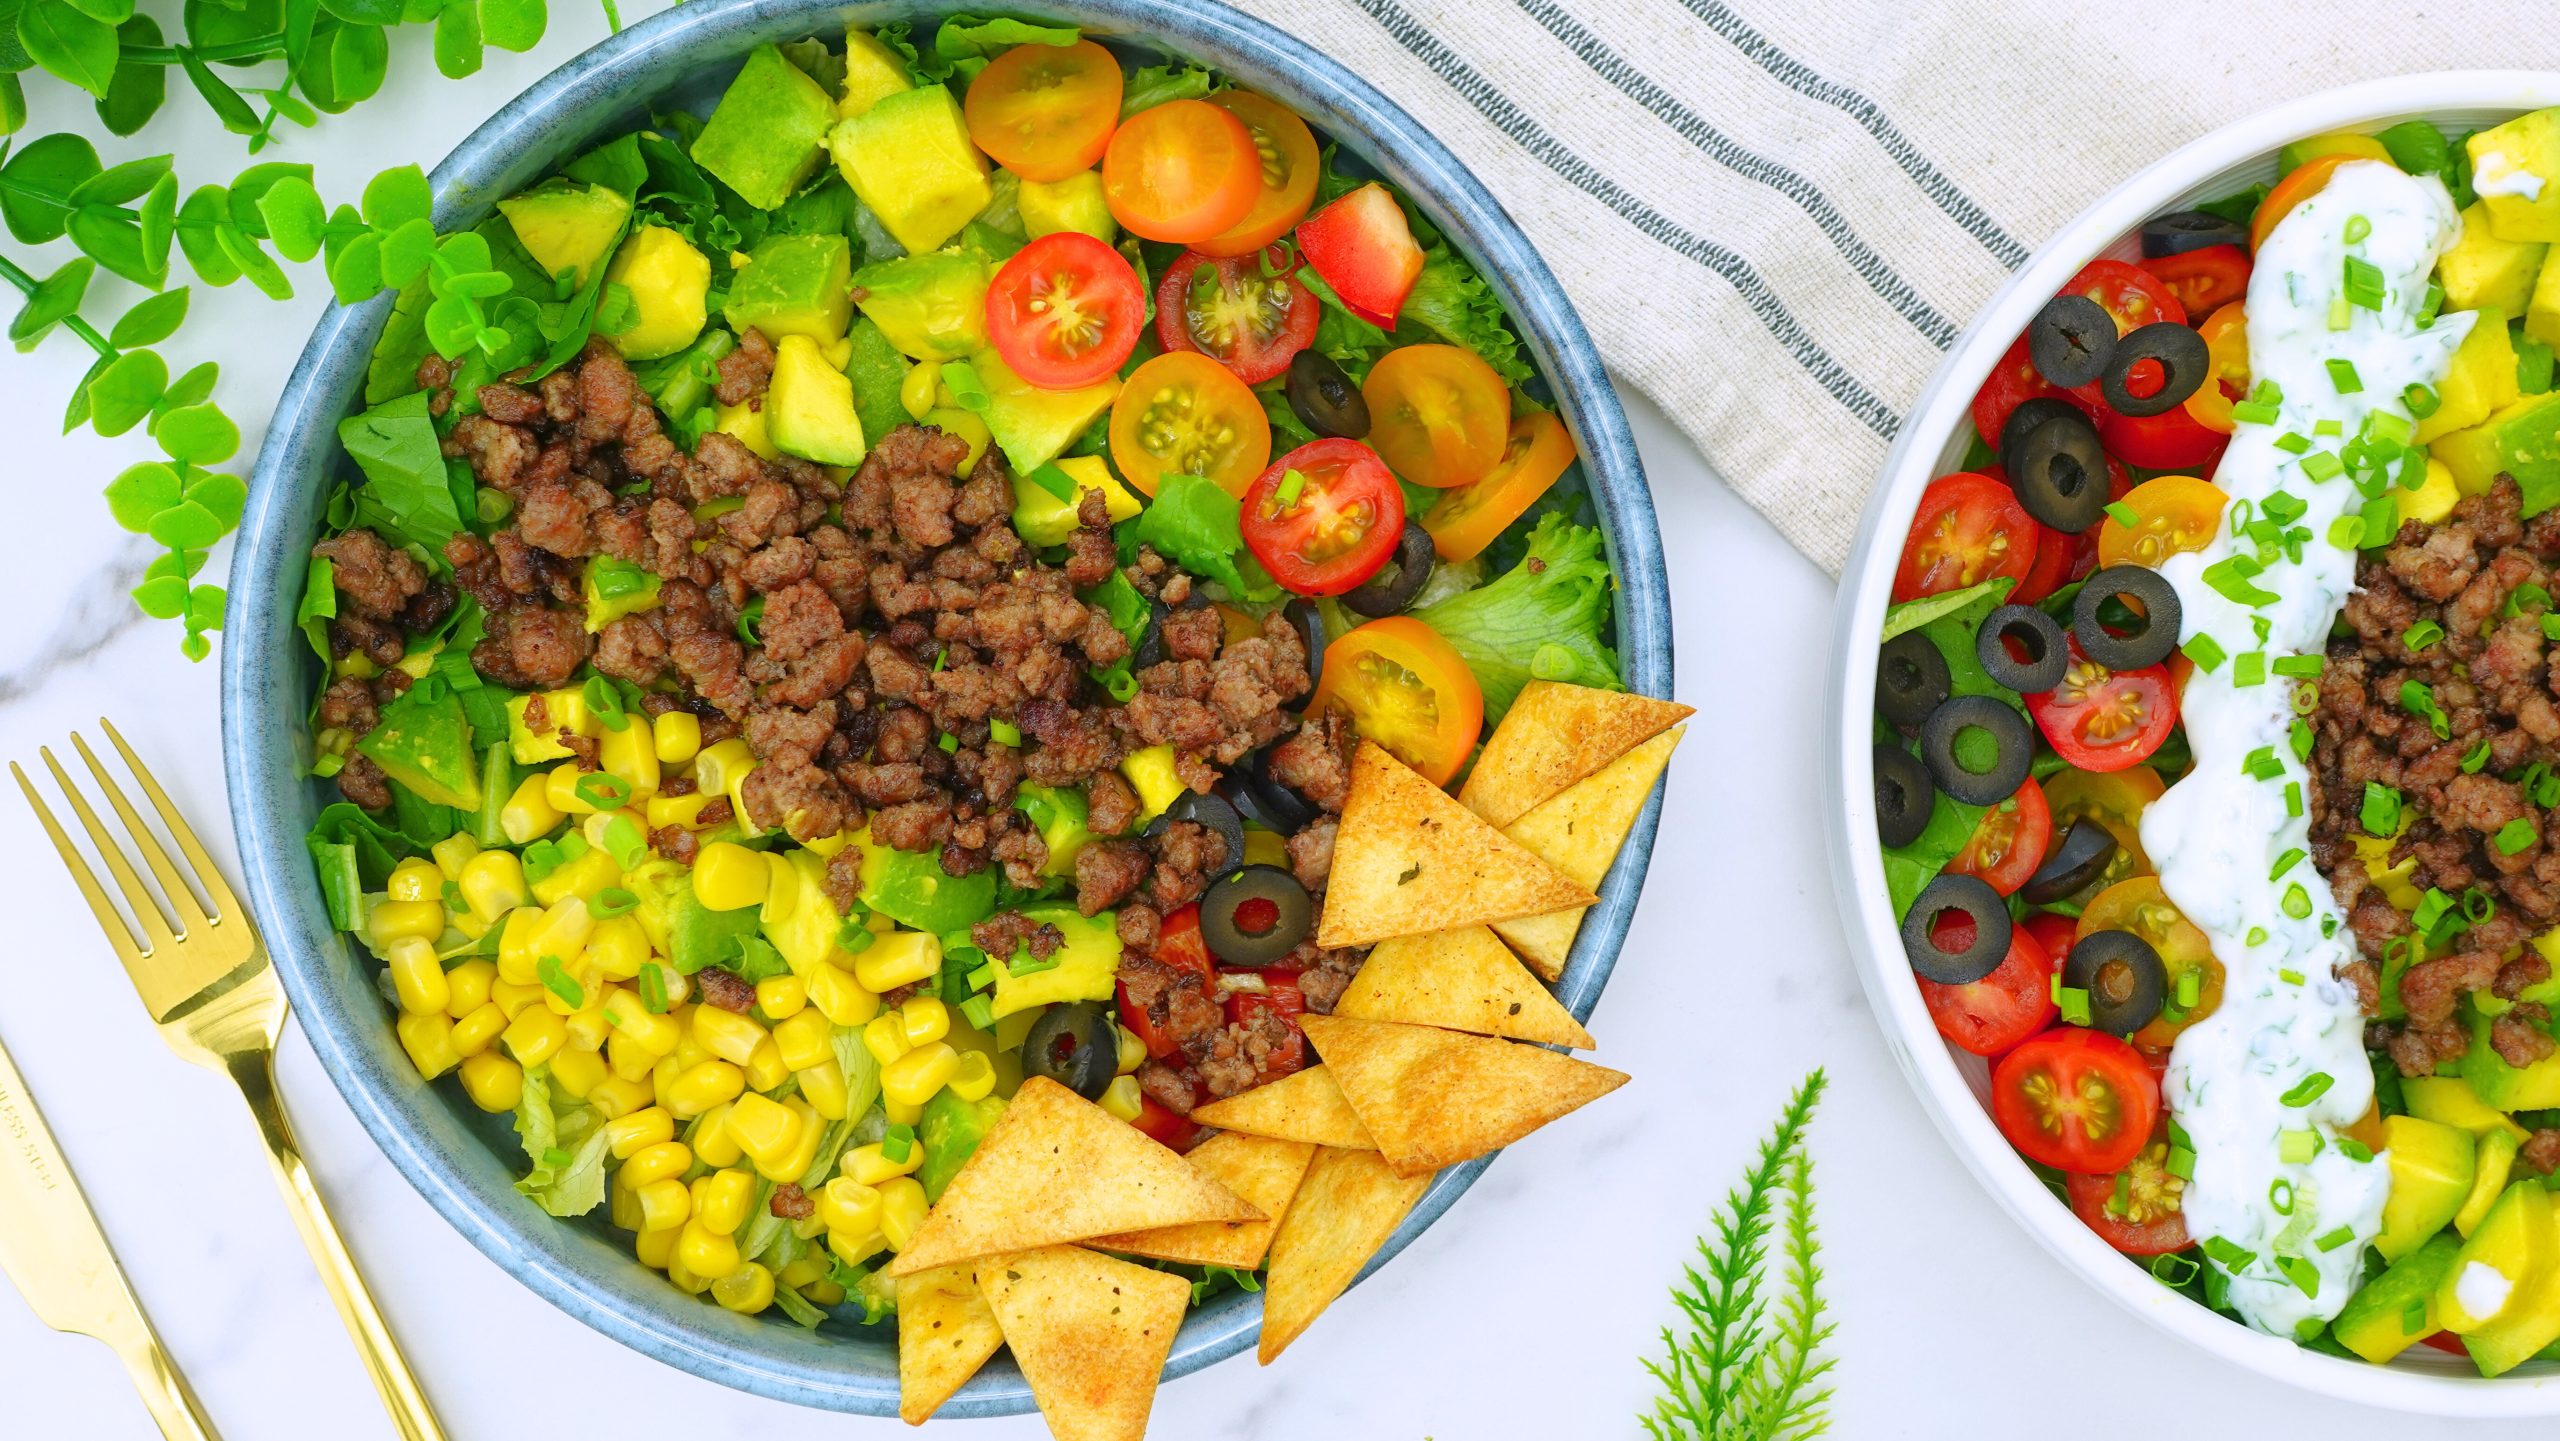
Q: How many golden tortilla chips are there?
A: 11